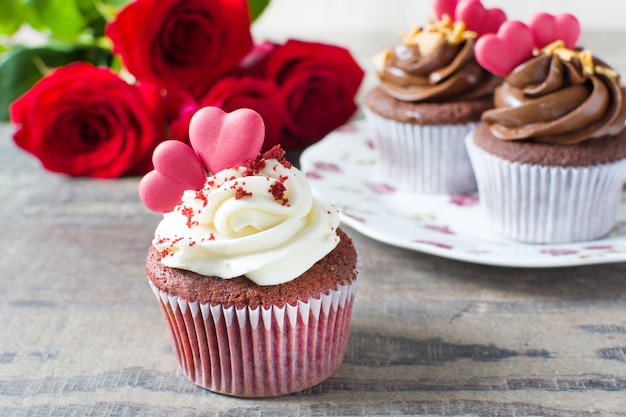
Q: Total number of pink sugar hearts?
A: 6